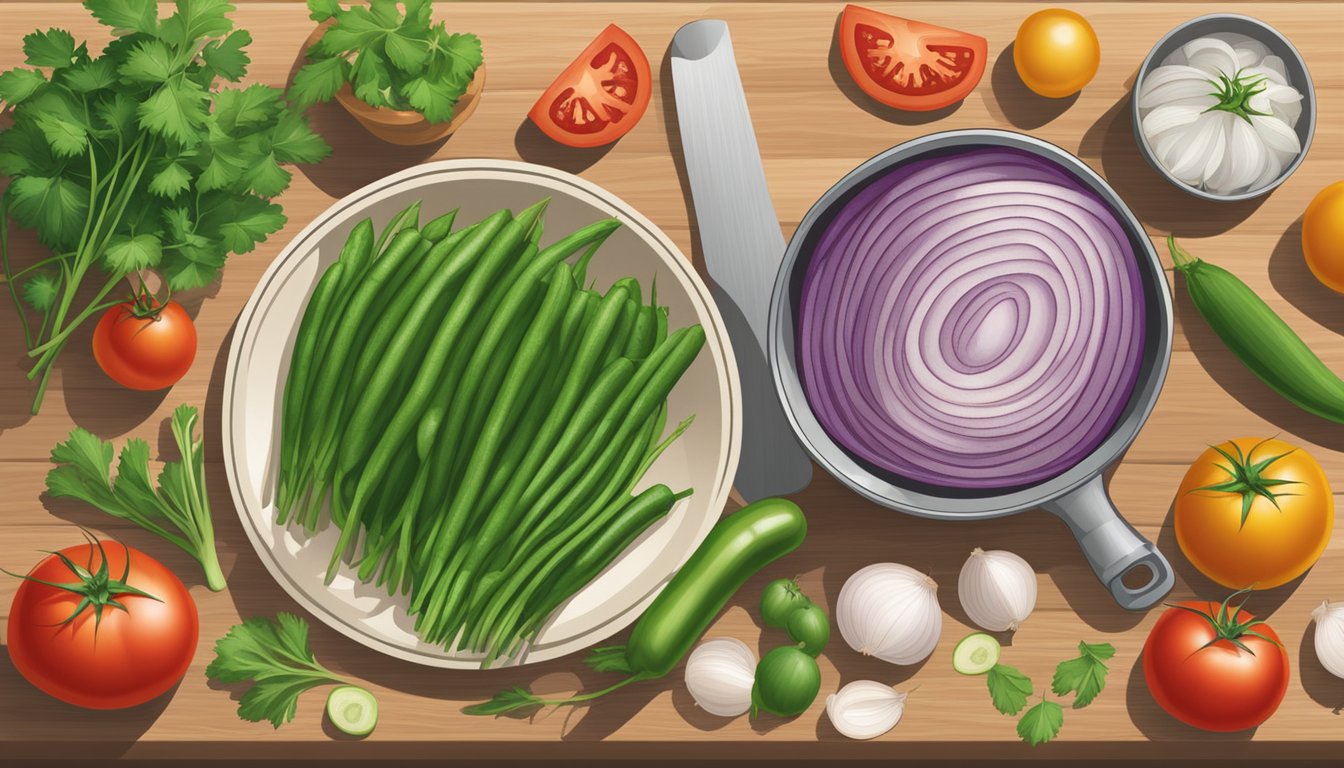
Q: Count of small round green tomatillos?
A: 3